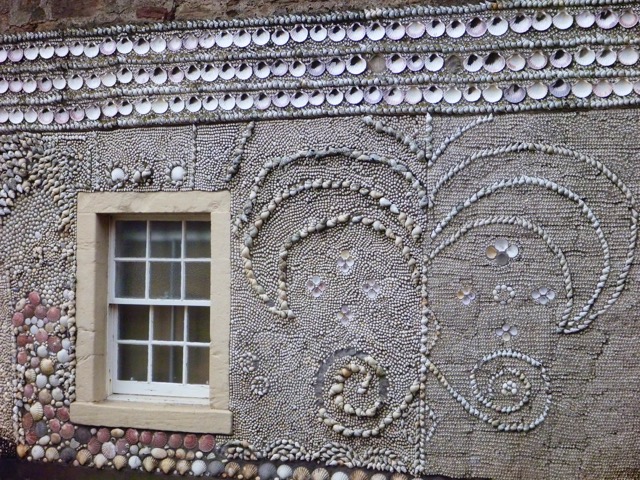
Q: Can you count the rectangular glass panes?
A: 12